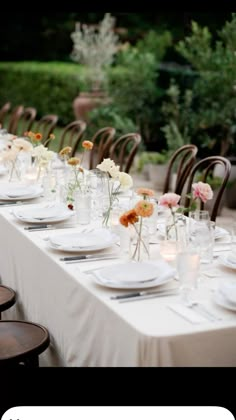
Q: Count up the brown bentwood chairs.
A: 11